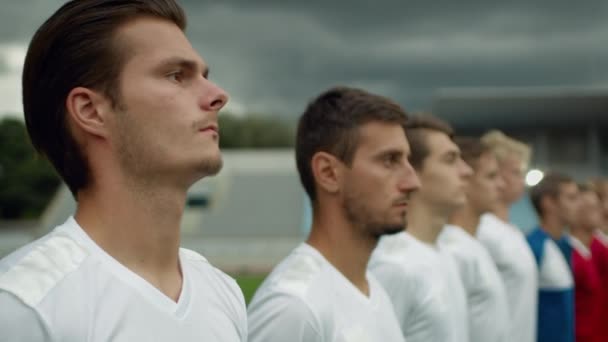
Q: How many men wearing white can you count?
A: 5